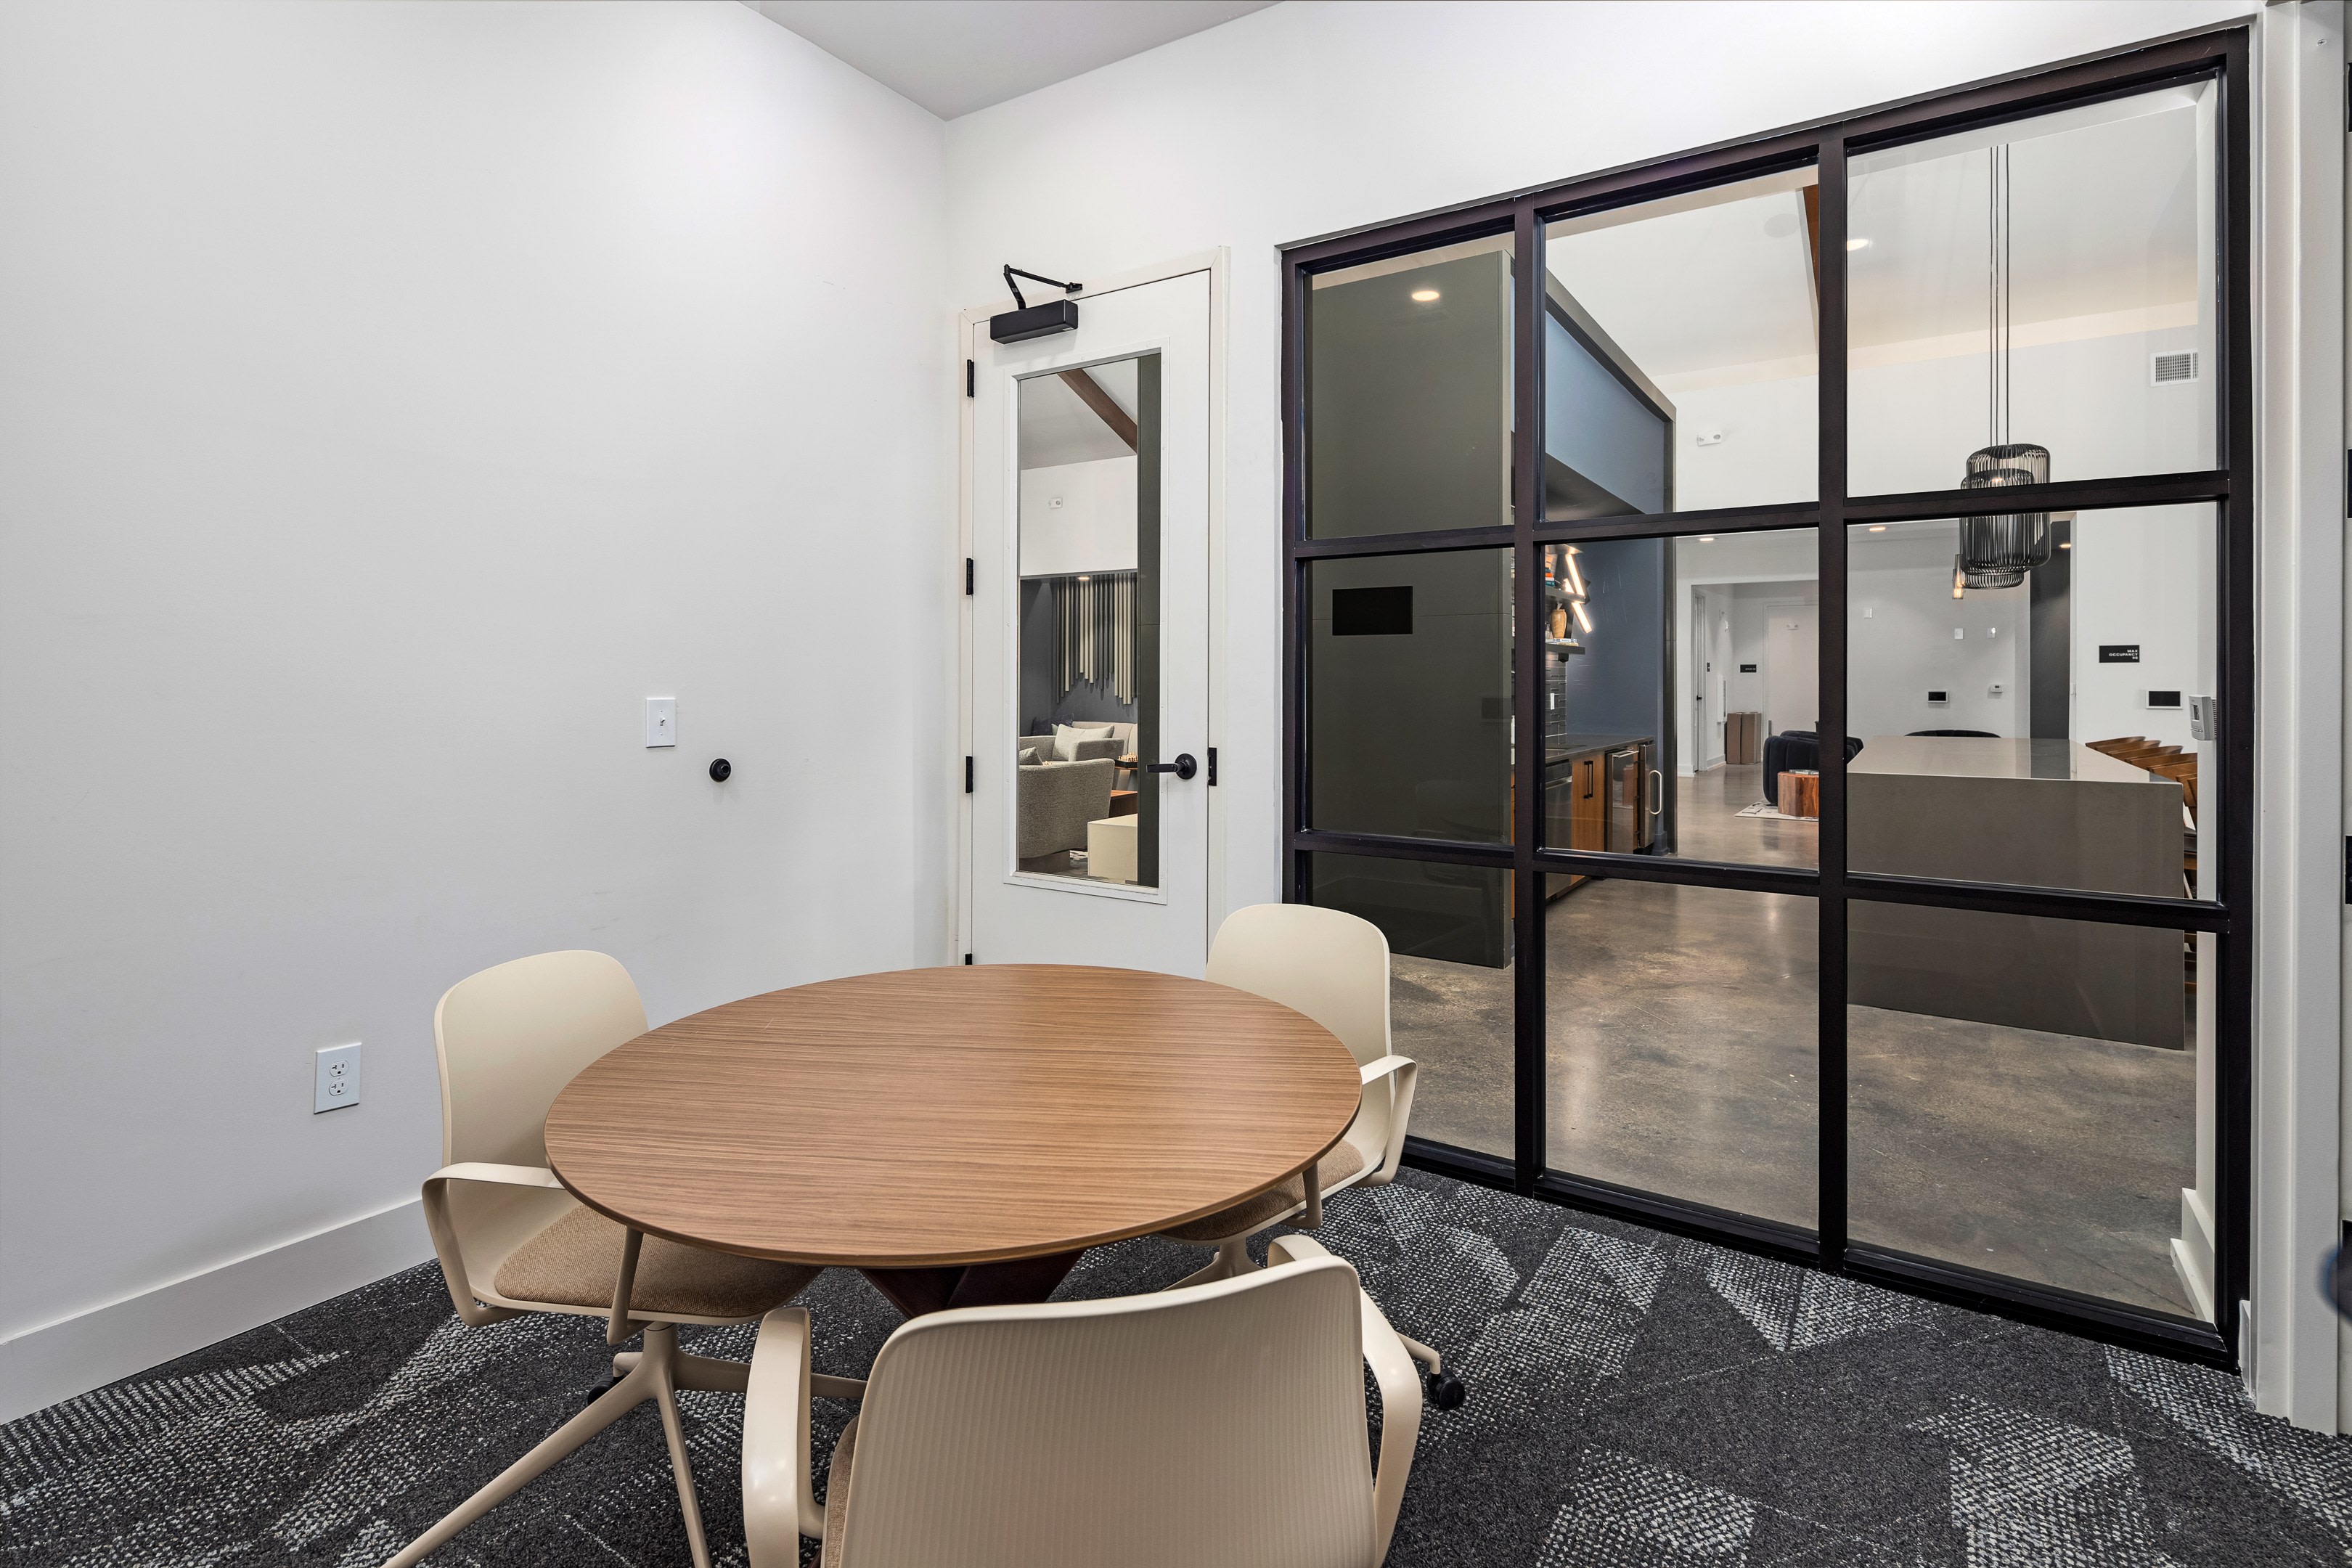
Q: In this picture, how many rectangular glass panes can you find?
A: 10